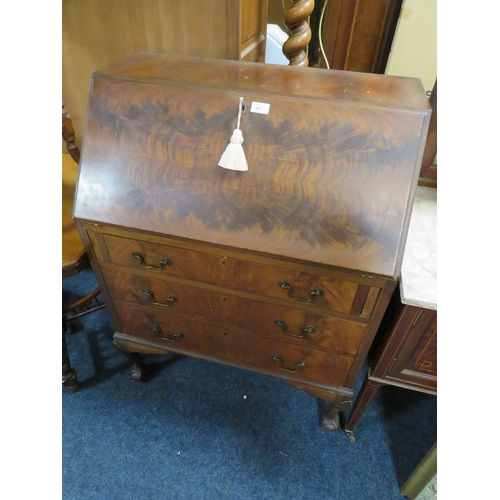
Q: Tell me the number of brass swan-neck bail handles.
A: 6